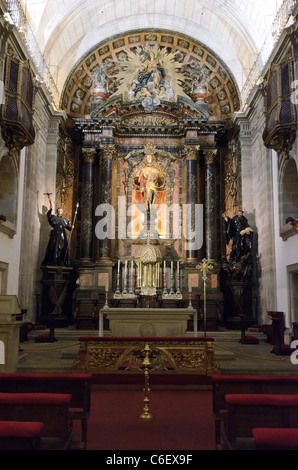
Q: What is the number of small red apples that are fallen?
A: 0